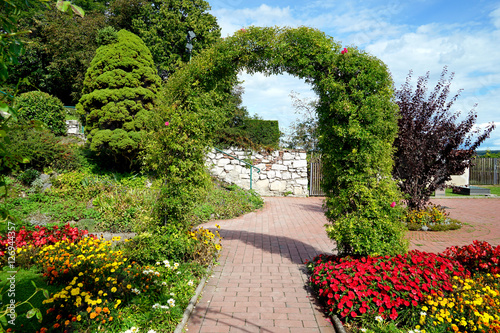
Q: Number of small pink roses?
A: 3